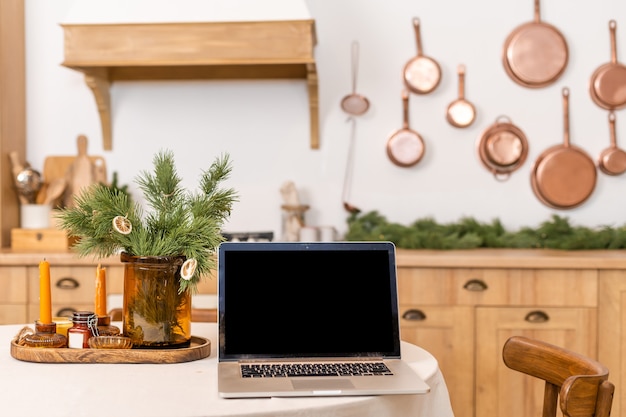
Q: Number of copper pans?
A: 8